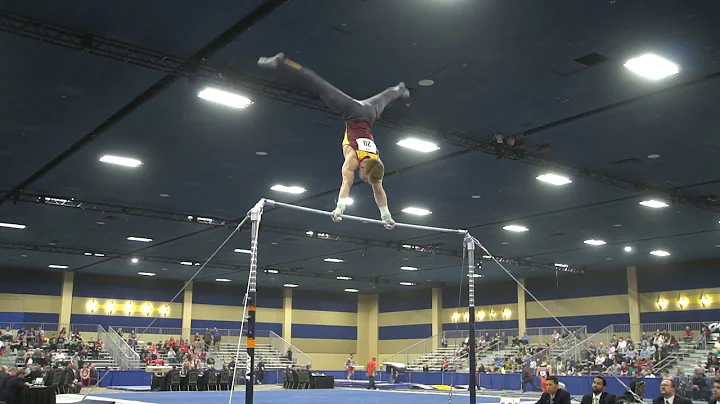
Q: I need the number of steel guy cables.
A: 4